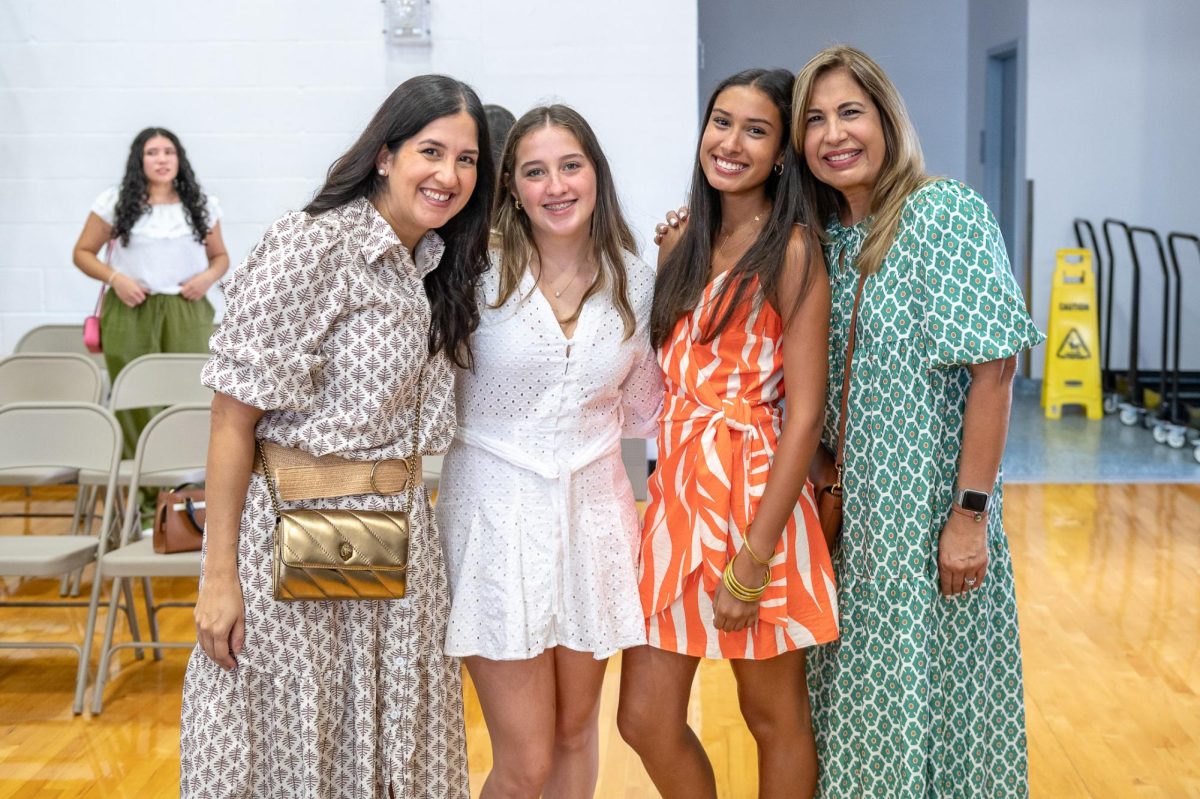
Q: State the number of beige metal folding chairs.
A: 5